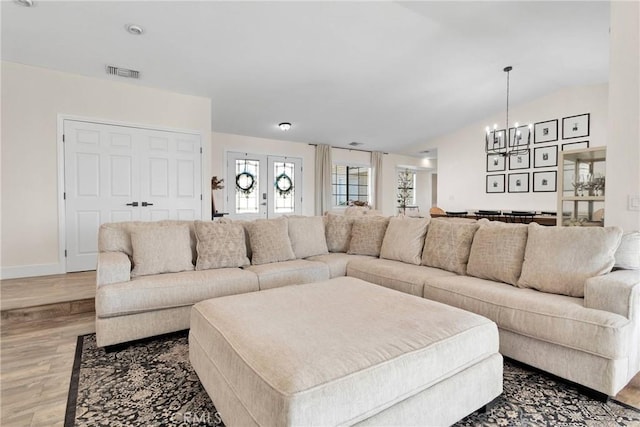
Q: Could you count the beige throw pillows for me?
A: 10